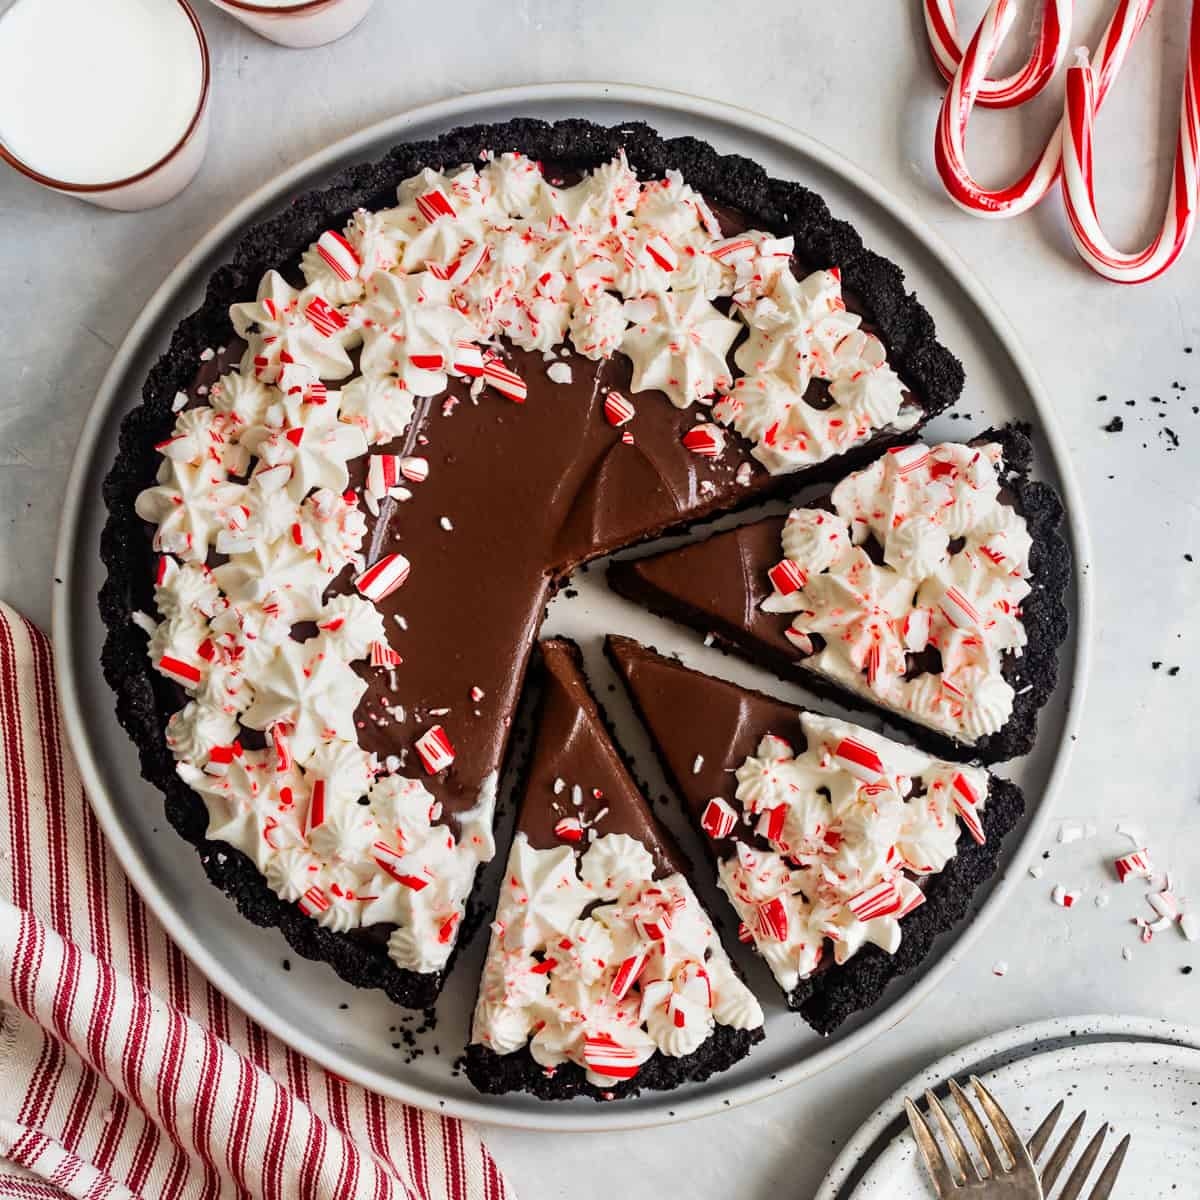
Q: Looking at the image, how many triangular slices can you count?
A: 3